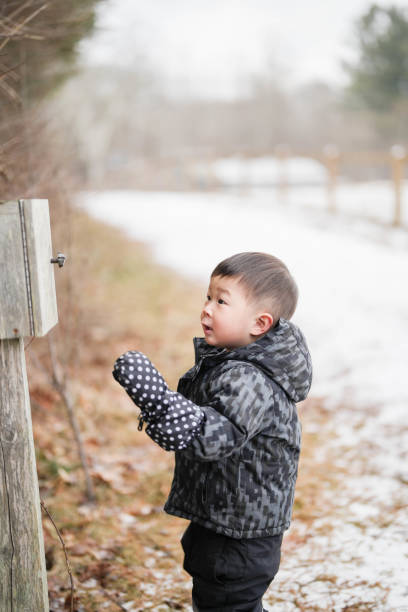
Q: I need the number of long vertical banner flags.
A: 0